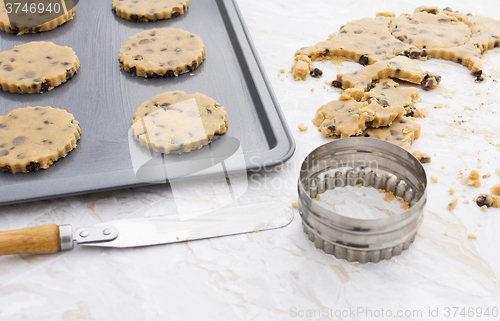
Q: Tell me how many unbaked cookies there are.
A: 6